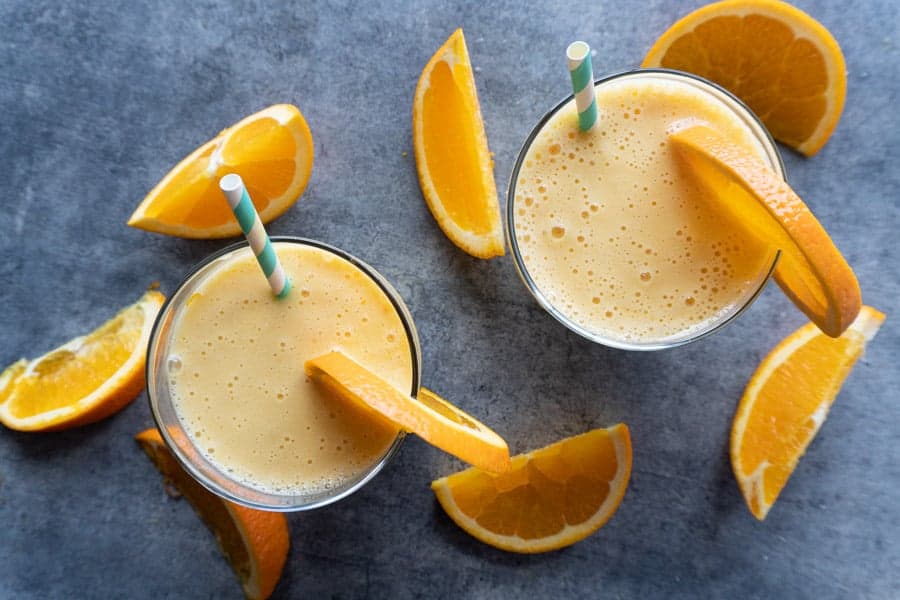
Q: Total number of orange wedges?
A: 7